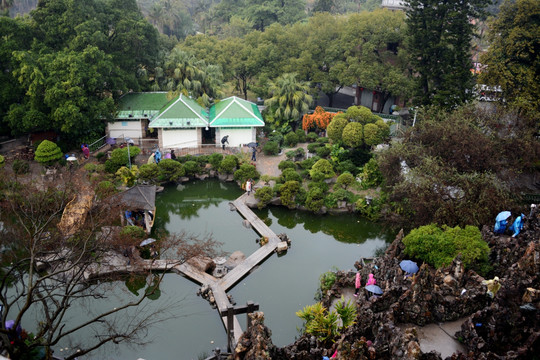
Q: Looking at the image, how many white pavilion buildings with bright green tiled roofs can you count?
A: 3